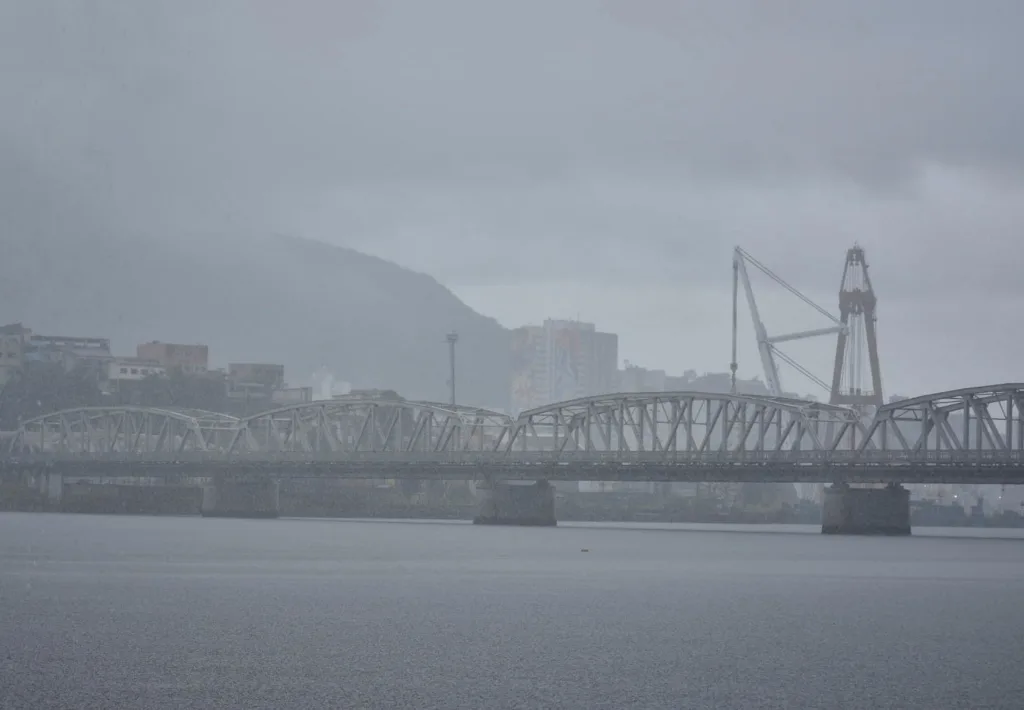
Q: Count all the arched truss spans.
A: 4